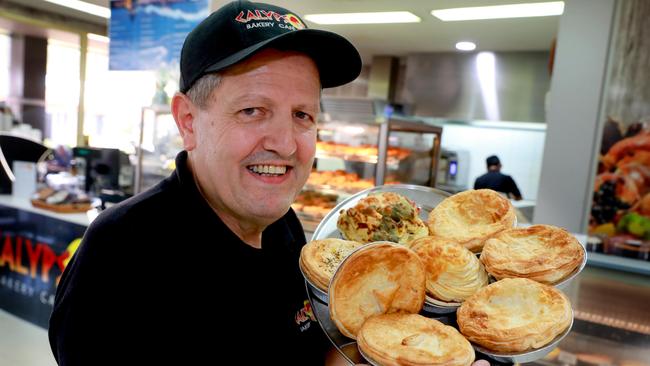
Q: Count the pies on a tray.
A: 8